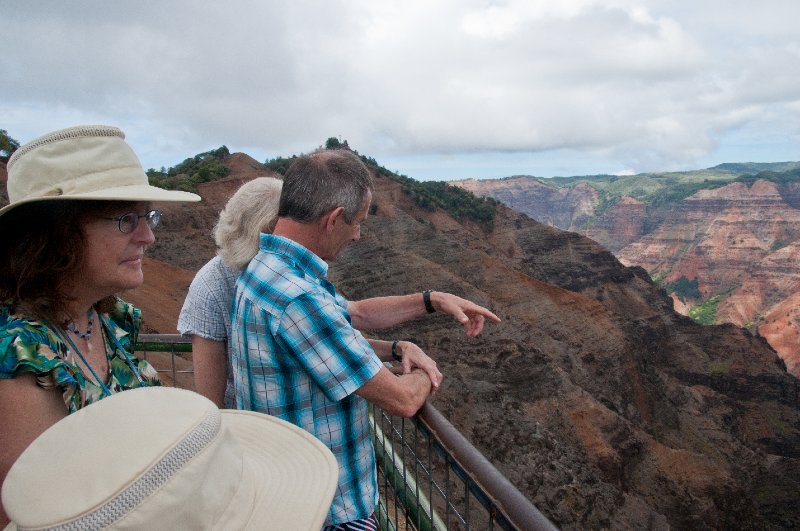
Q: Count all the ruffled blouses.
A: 1